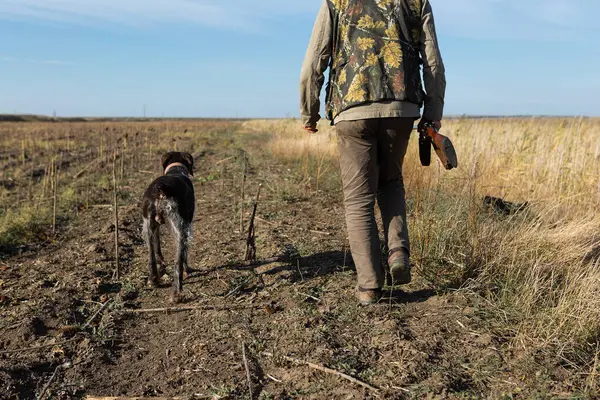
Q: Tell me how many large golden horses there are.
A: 0